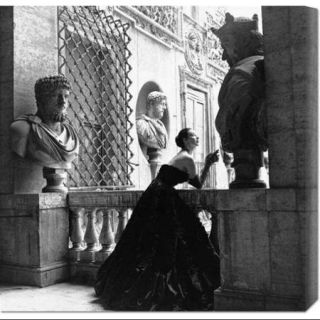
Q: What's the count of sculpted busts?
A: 3